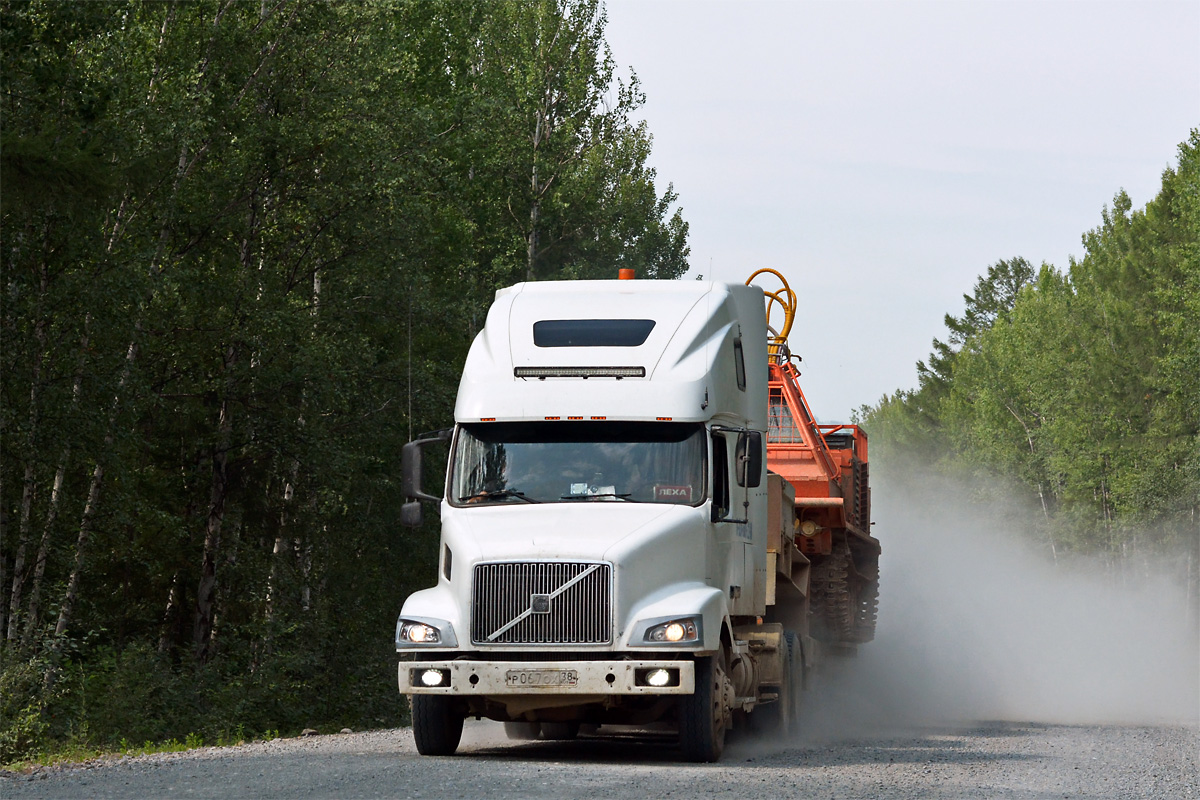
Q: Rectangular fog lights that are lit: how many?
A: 2